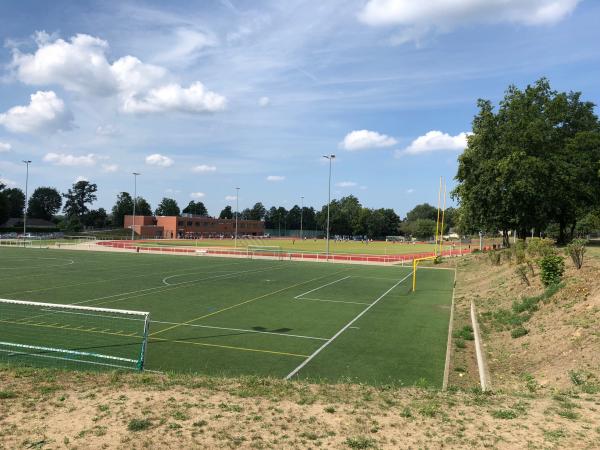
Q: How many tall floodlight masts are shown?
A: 5